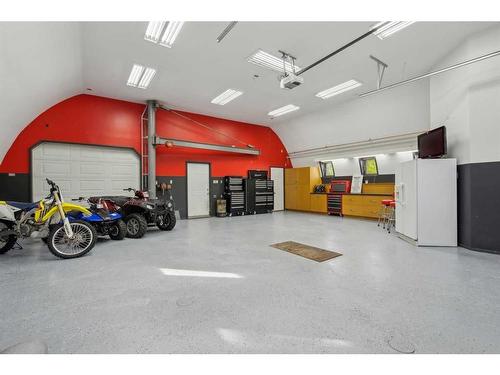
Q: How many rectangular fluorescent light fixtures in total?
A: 7